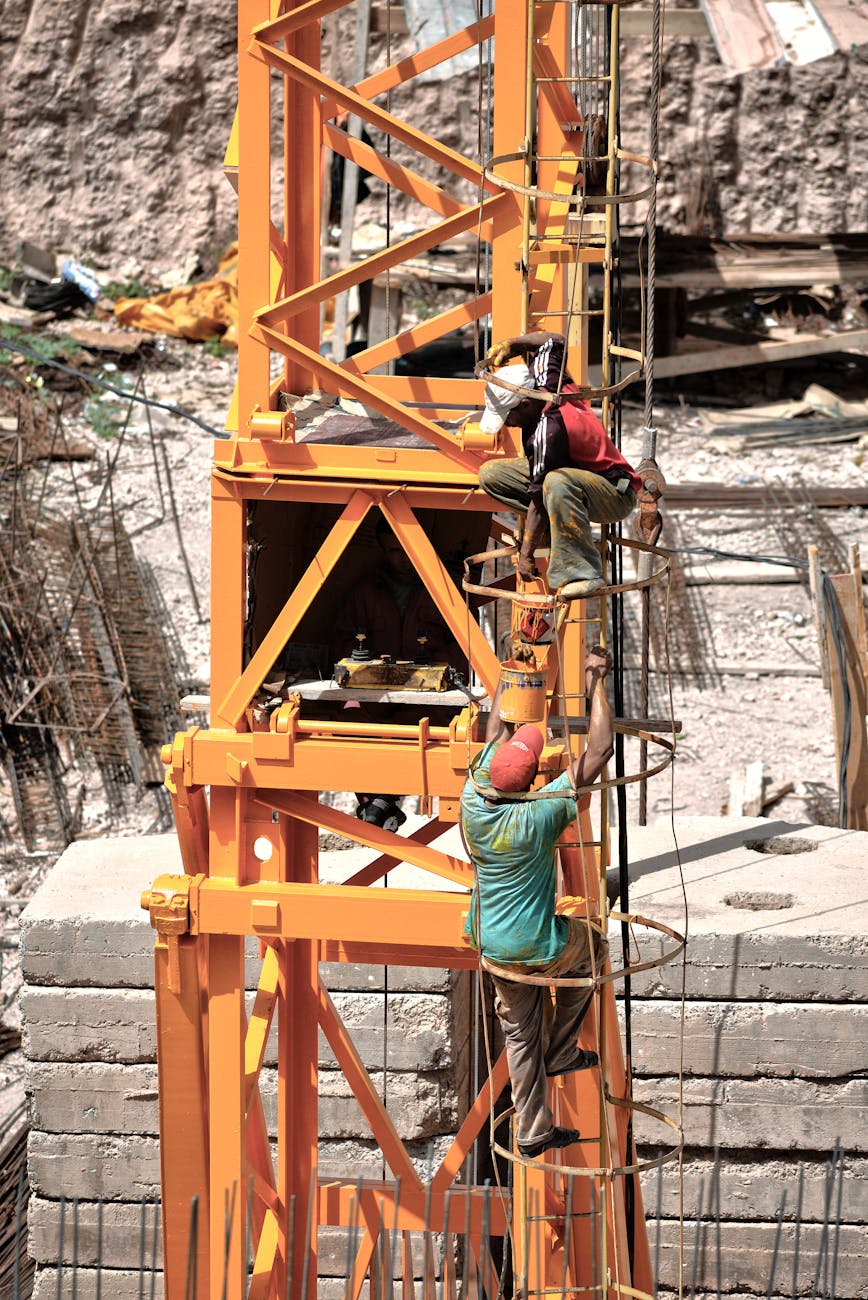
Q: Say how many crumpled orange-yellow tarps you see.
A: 1